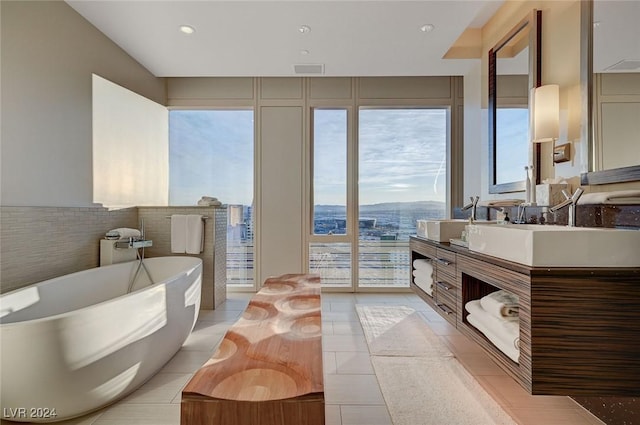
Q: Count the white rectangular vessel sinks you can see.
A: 2